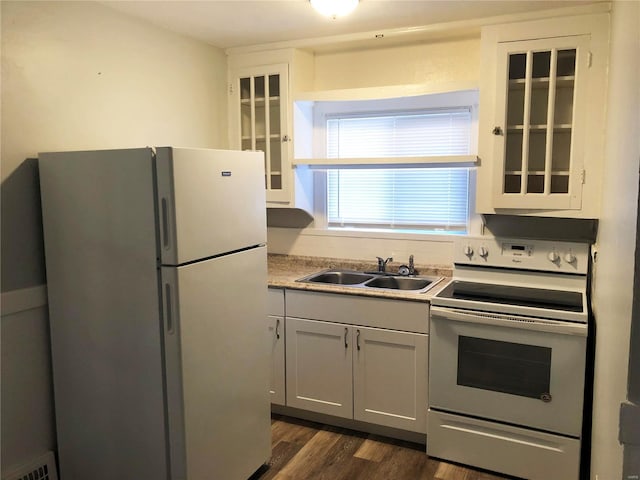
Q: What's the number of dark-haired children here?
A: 0